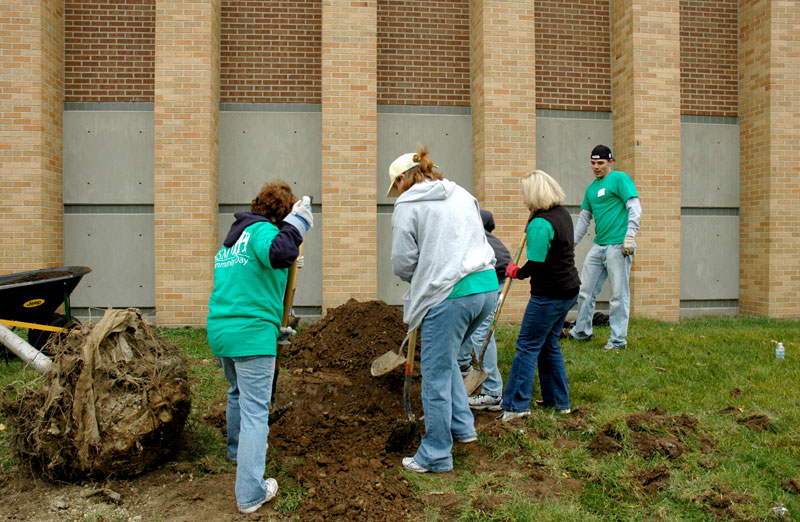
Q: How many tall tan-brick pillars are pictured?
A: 6